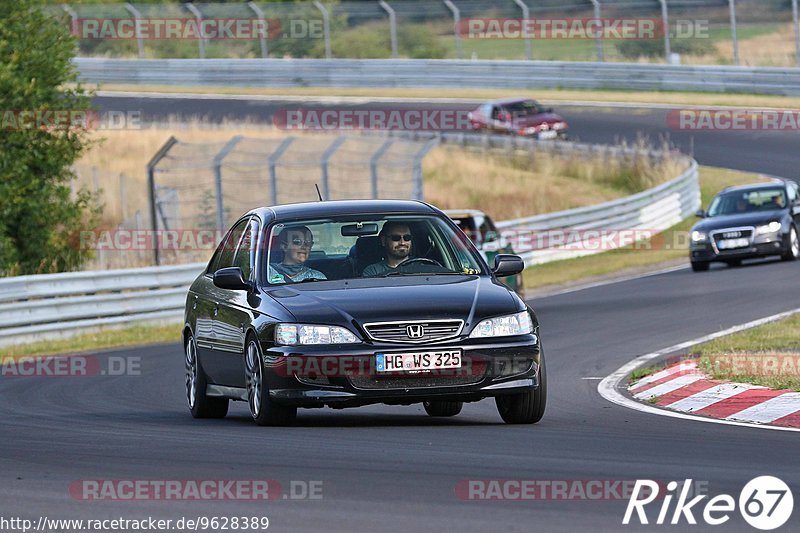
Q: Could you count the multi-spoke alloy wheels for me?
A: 2